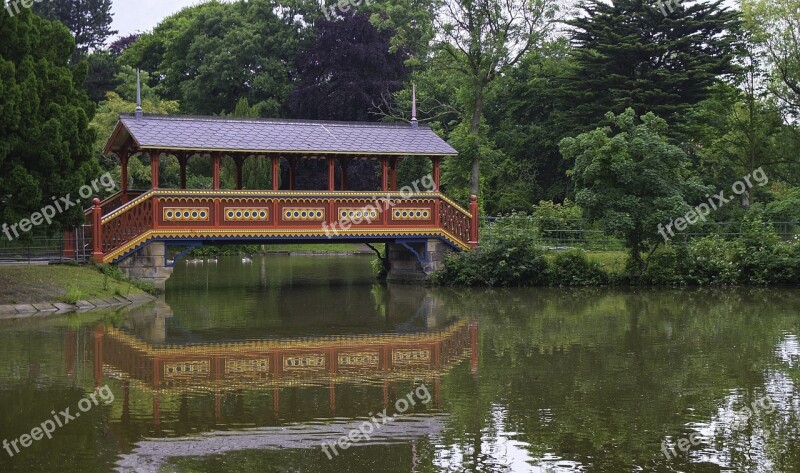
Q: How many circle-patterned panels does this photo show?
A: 5